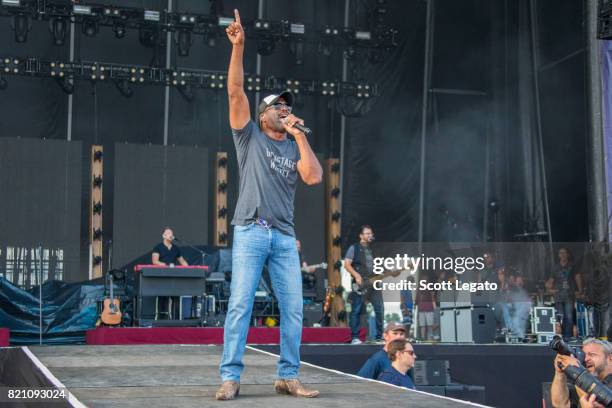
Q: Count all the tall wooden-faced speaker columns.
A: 3